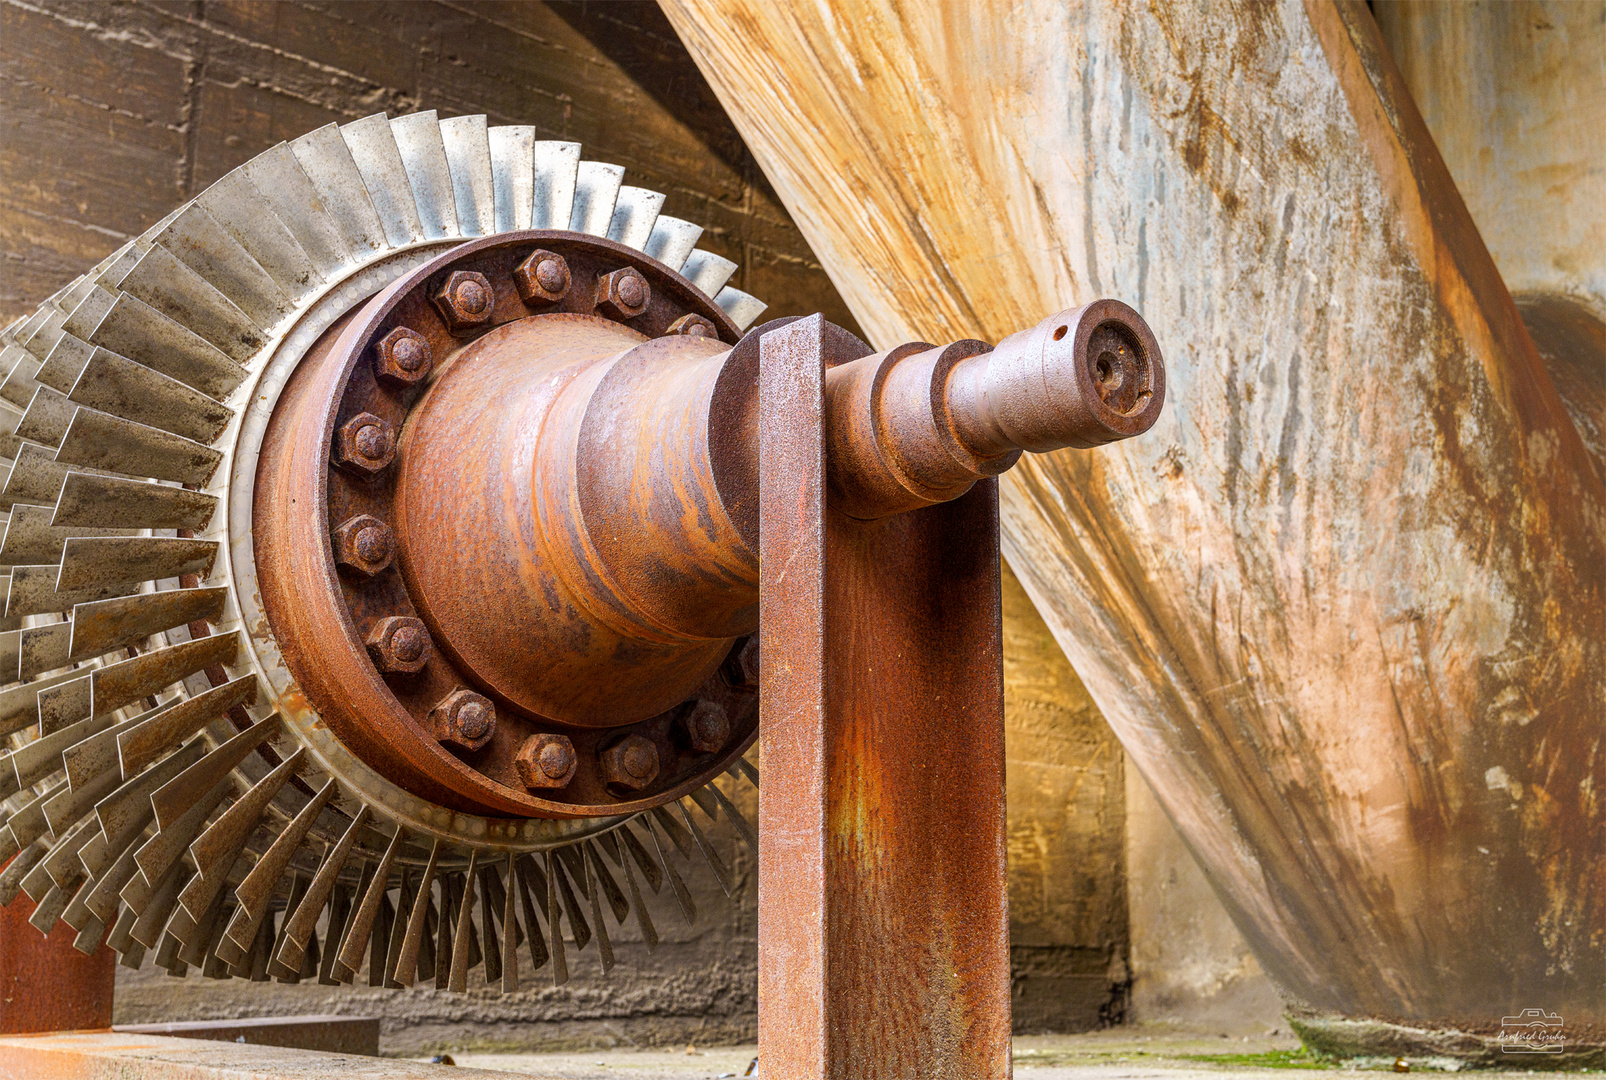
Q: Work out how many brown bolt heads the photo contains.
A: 13